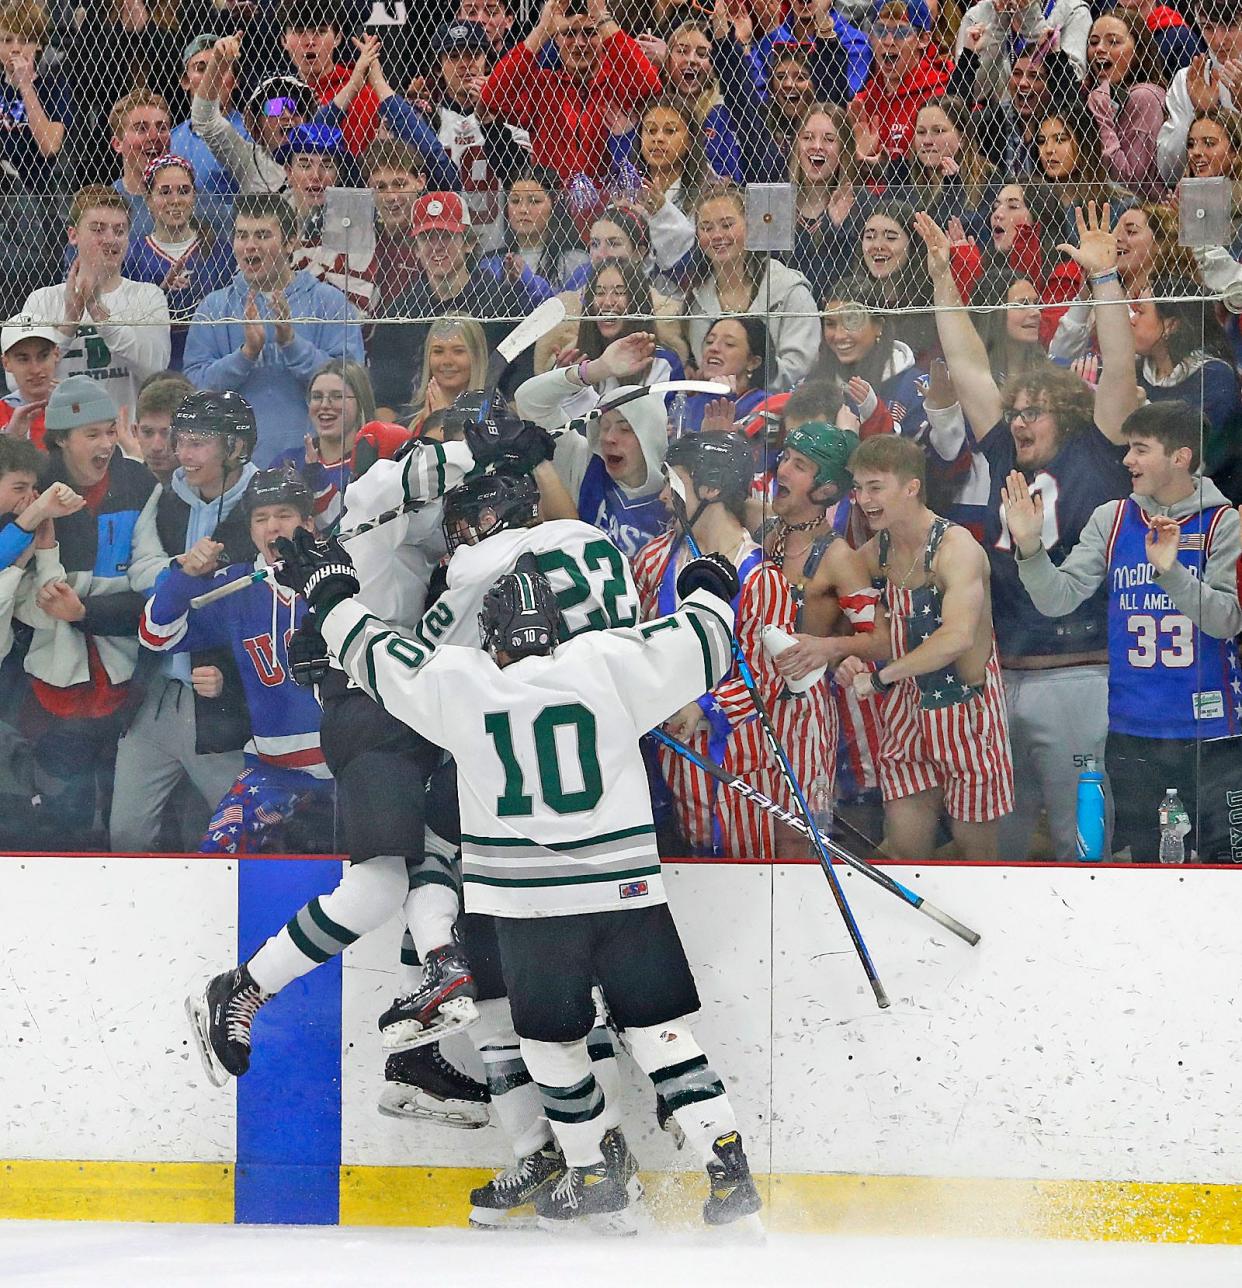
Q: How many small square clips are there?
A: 3